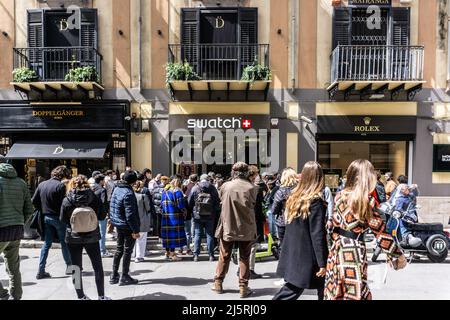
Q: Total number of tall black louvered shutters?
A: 6